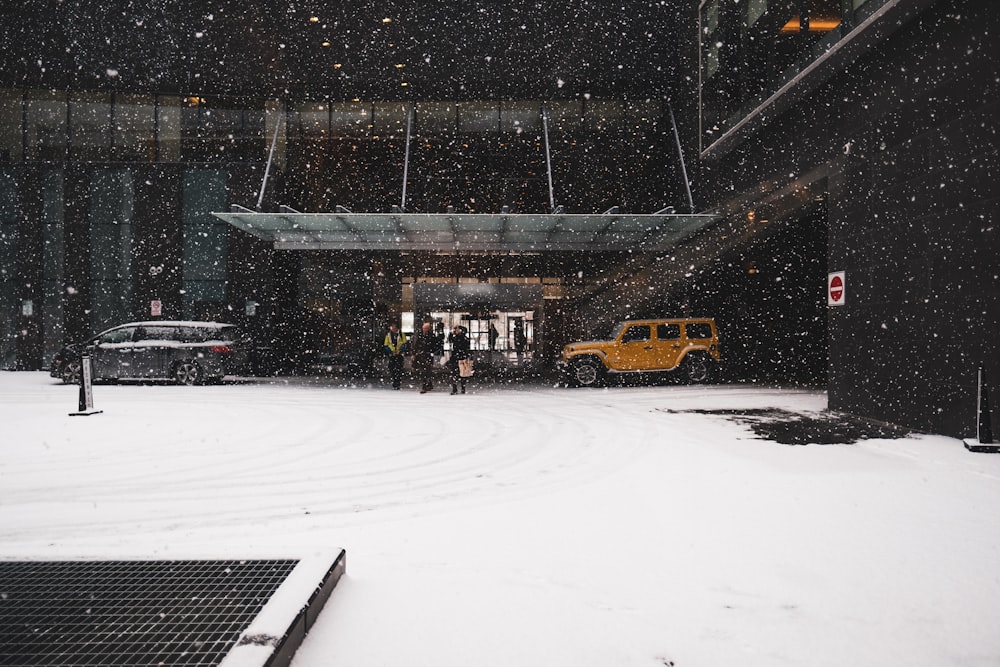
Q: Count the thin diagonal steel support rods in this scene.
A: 4